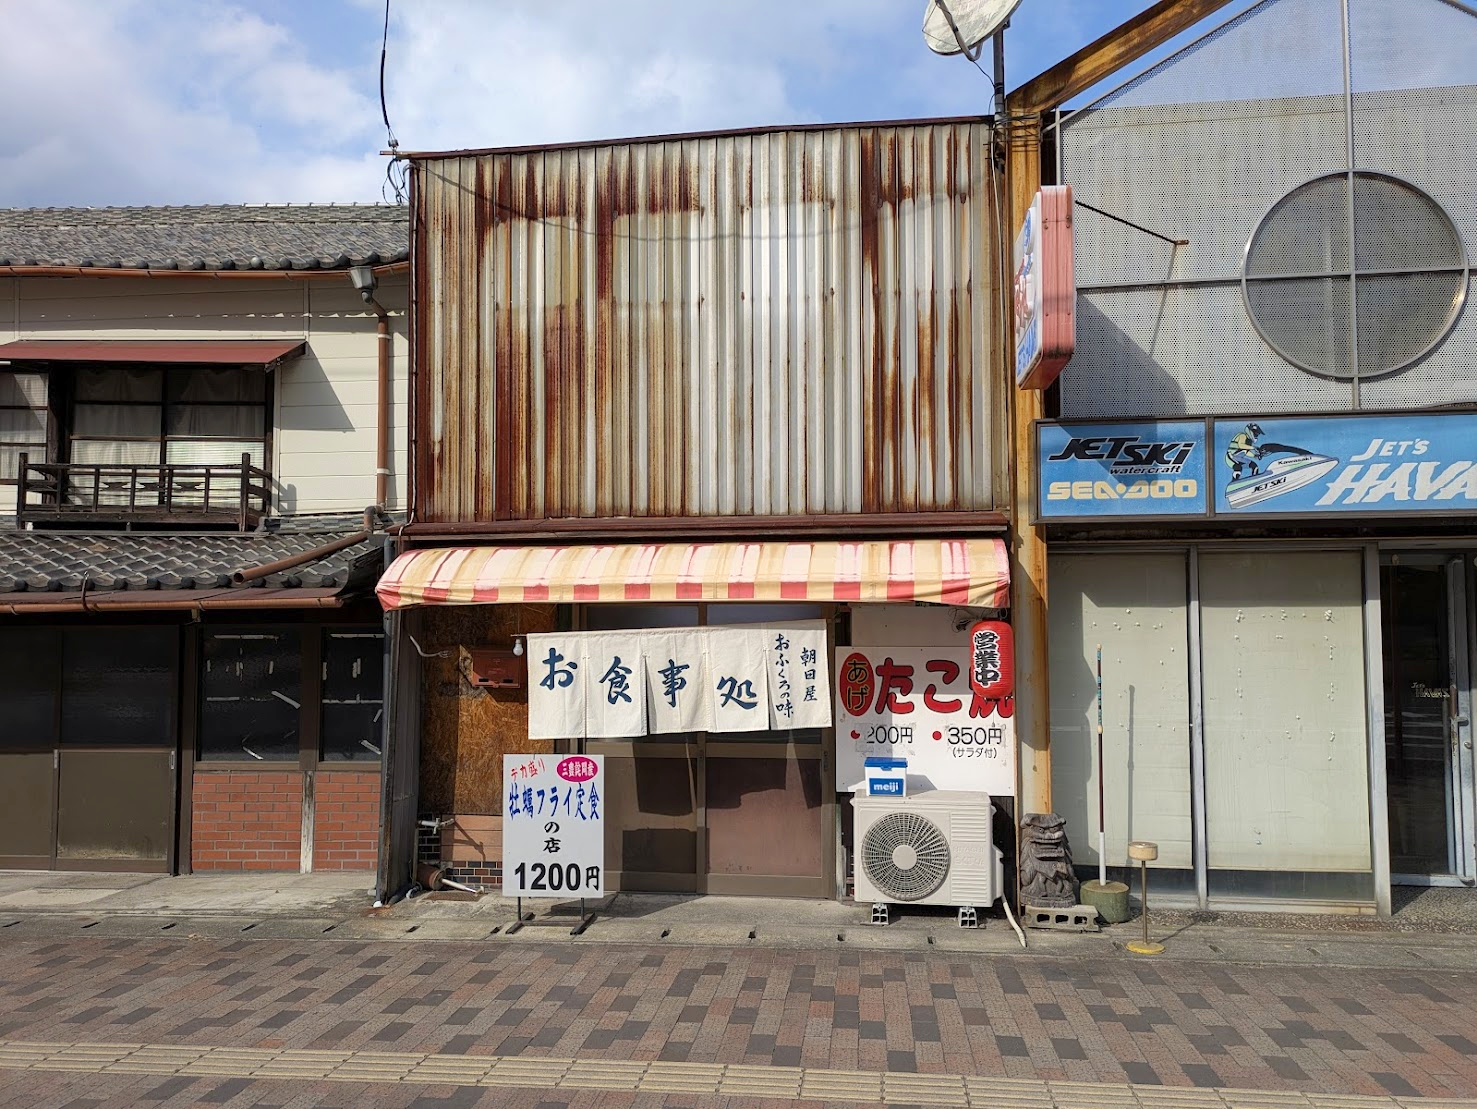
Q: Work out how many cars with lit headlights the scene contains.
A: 0